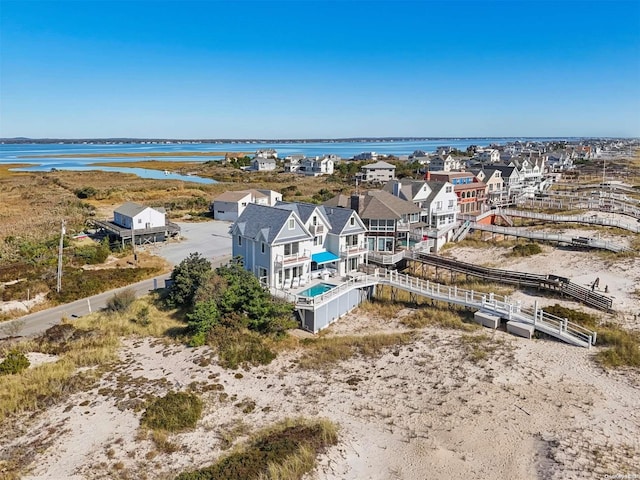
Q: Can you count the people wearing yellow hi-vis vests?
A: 0